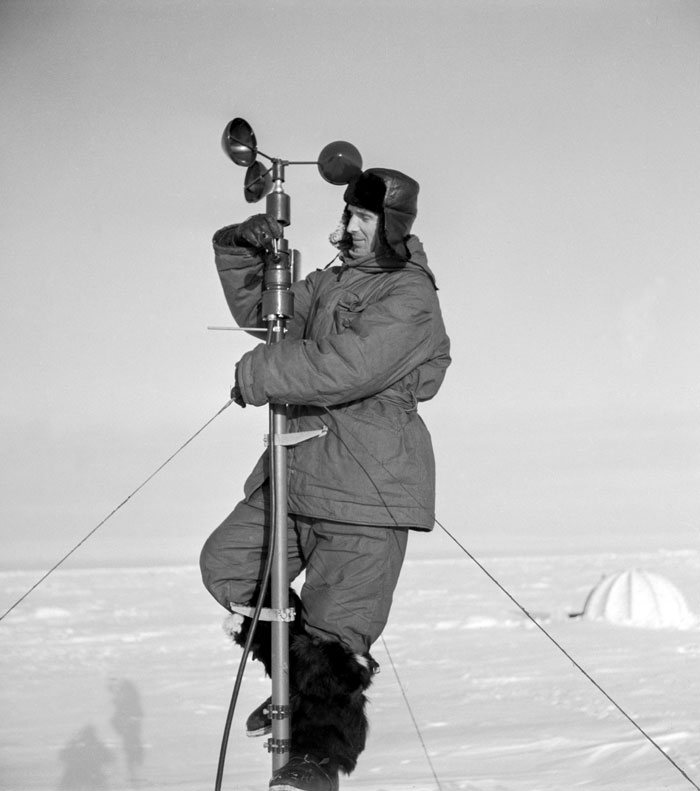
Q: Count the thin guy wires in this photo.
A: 3